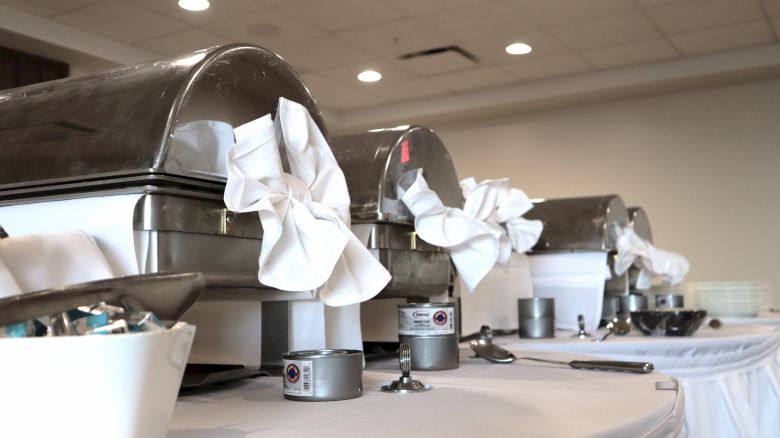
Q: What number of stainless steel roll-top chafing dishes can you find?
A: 4